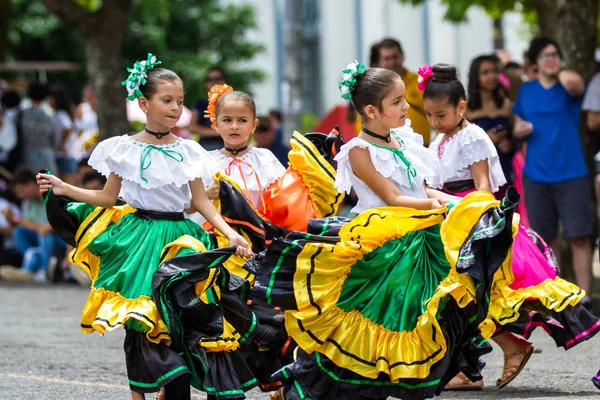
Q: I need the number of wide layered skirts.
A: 4